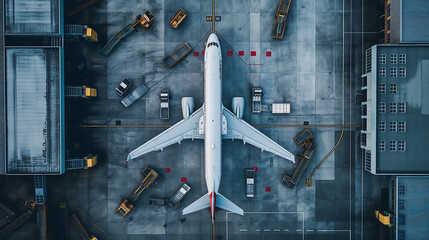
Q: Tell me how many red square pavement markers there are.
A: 10